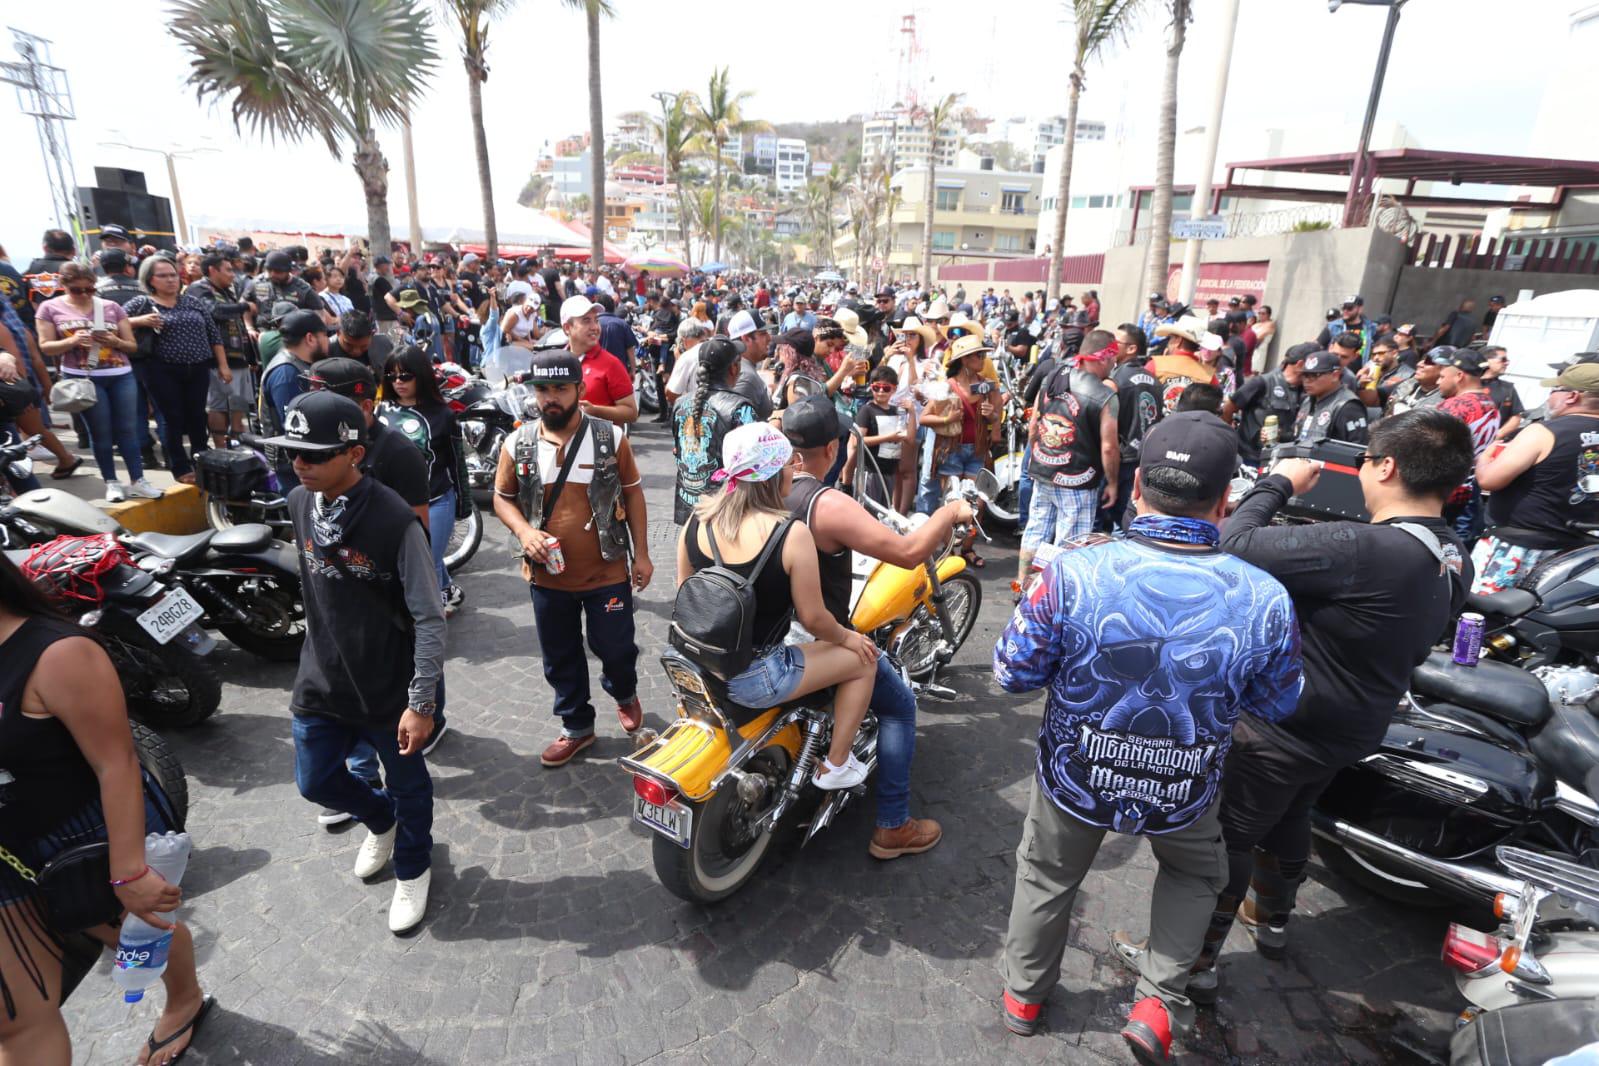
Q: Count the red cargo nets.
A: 1